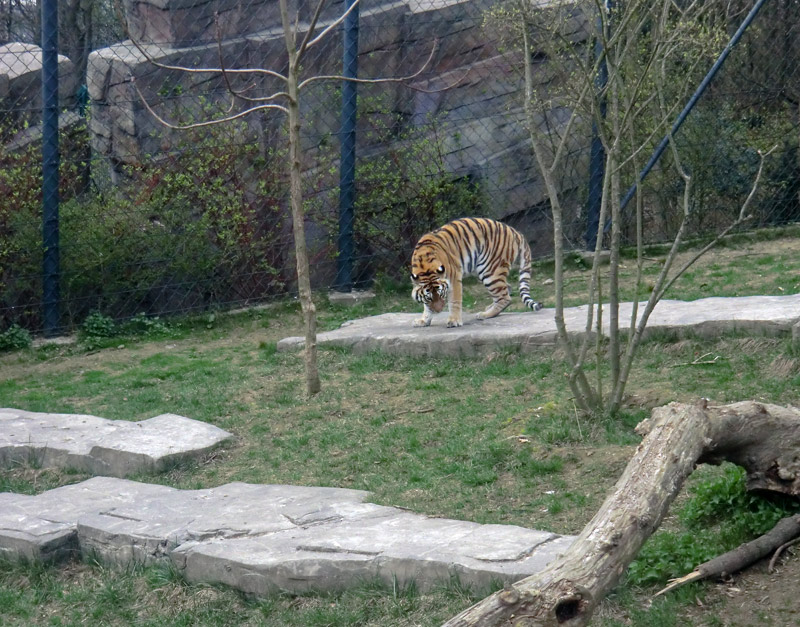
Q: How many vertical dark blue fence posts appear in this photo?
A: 3